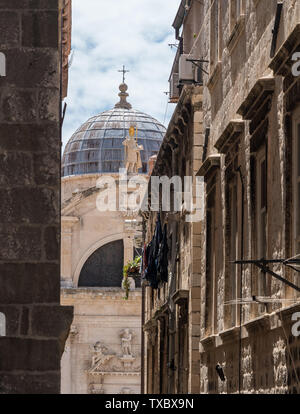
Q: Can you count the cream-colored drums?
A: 1